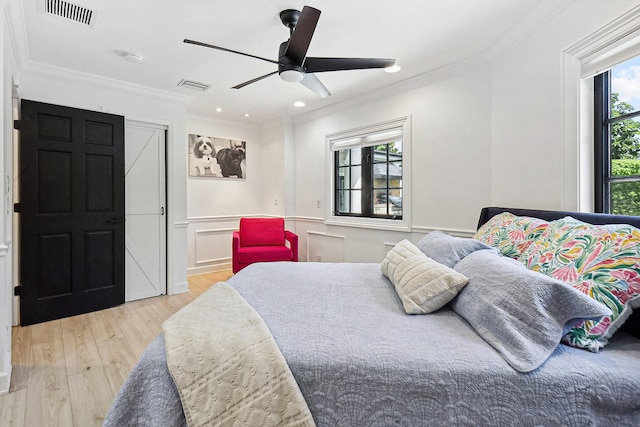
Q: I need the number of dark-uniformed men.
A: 0